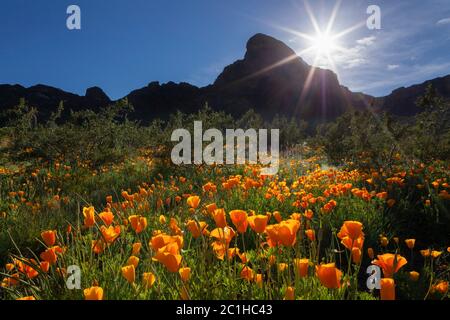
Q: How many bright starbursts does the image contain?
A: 1